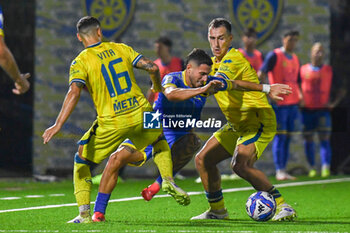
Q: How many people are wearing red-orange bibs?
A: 4